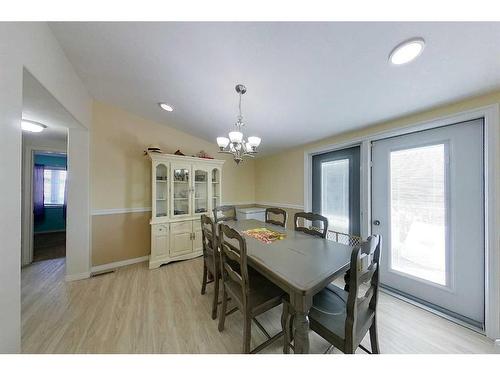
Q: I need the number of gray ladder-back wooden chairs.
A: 6